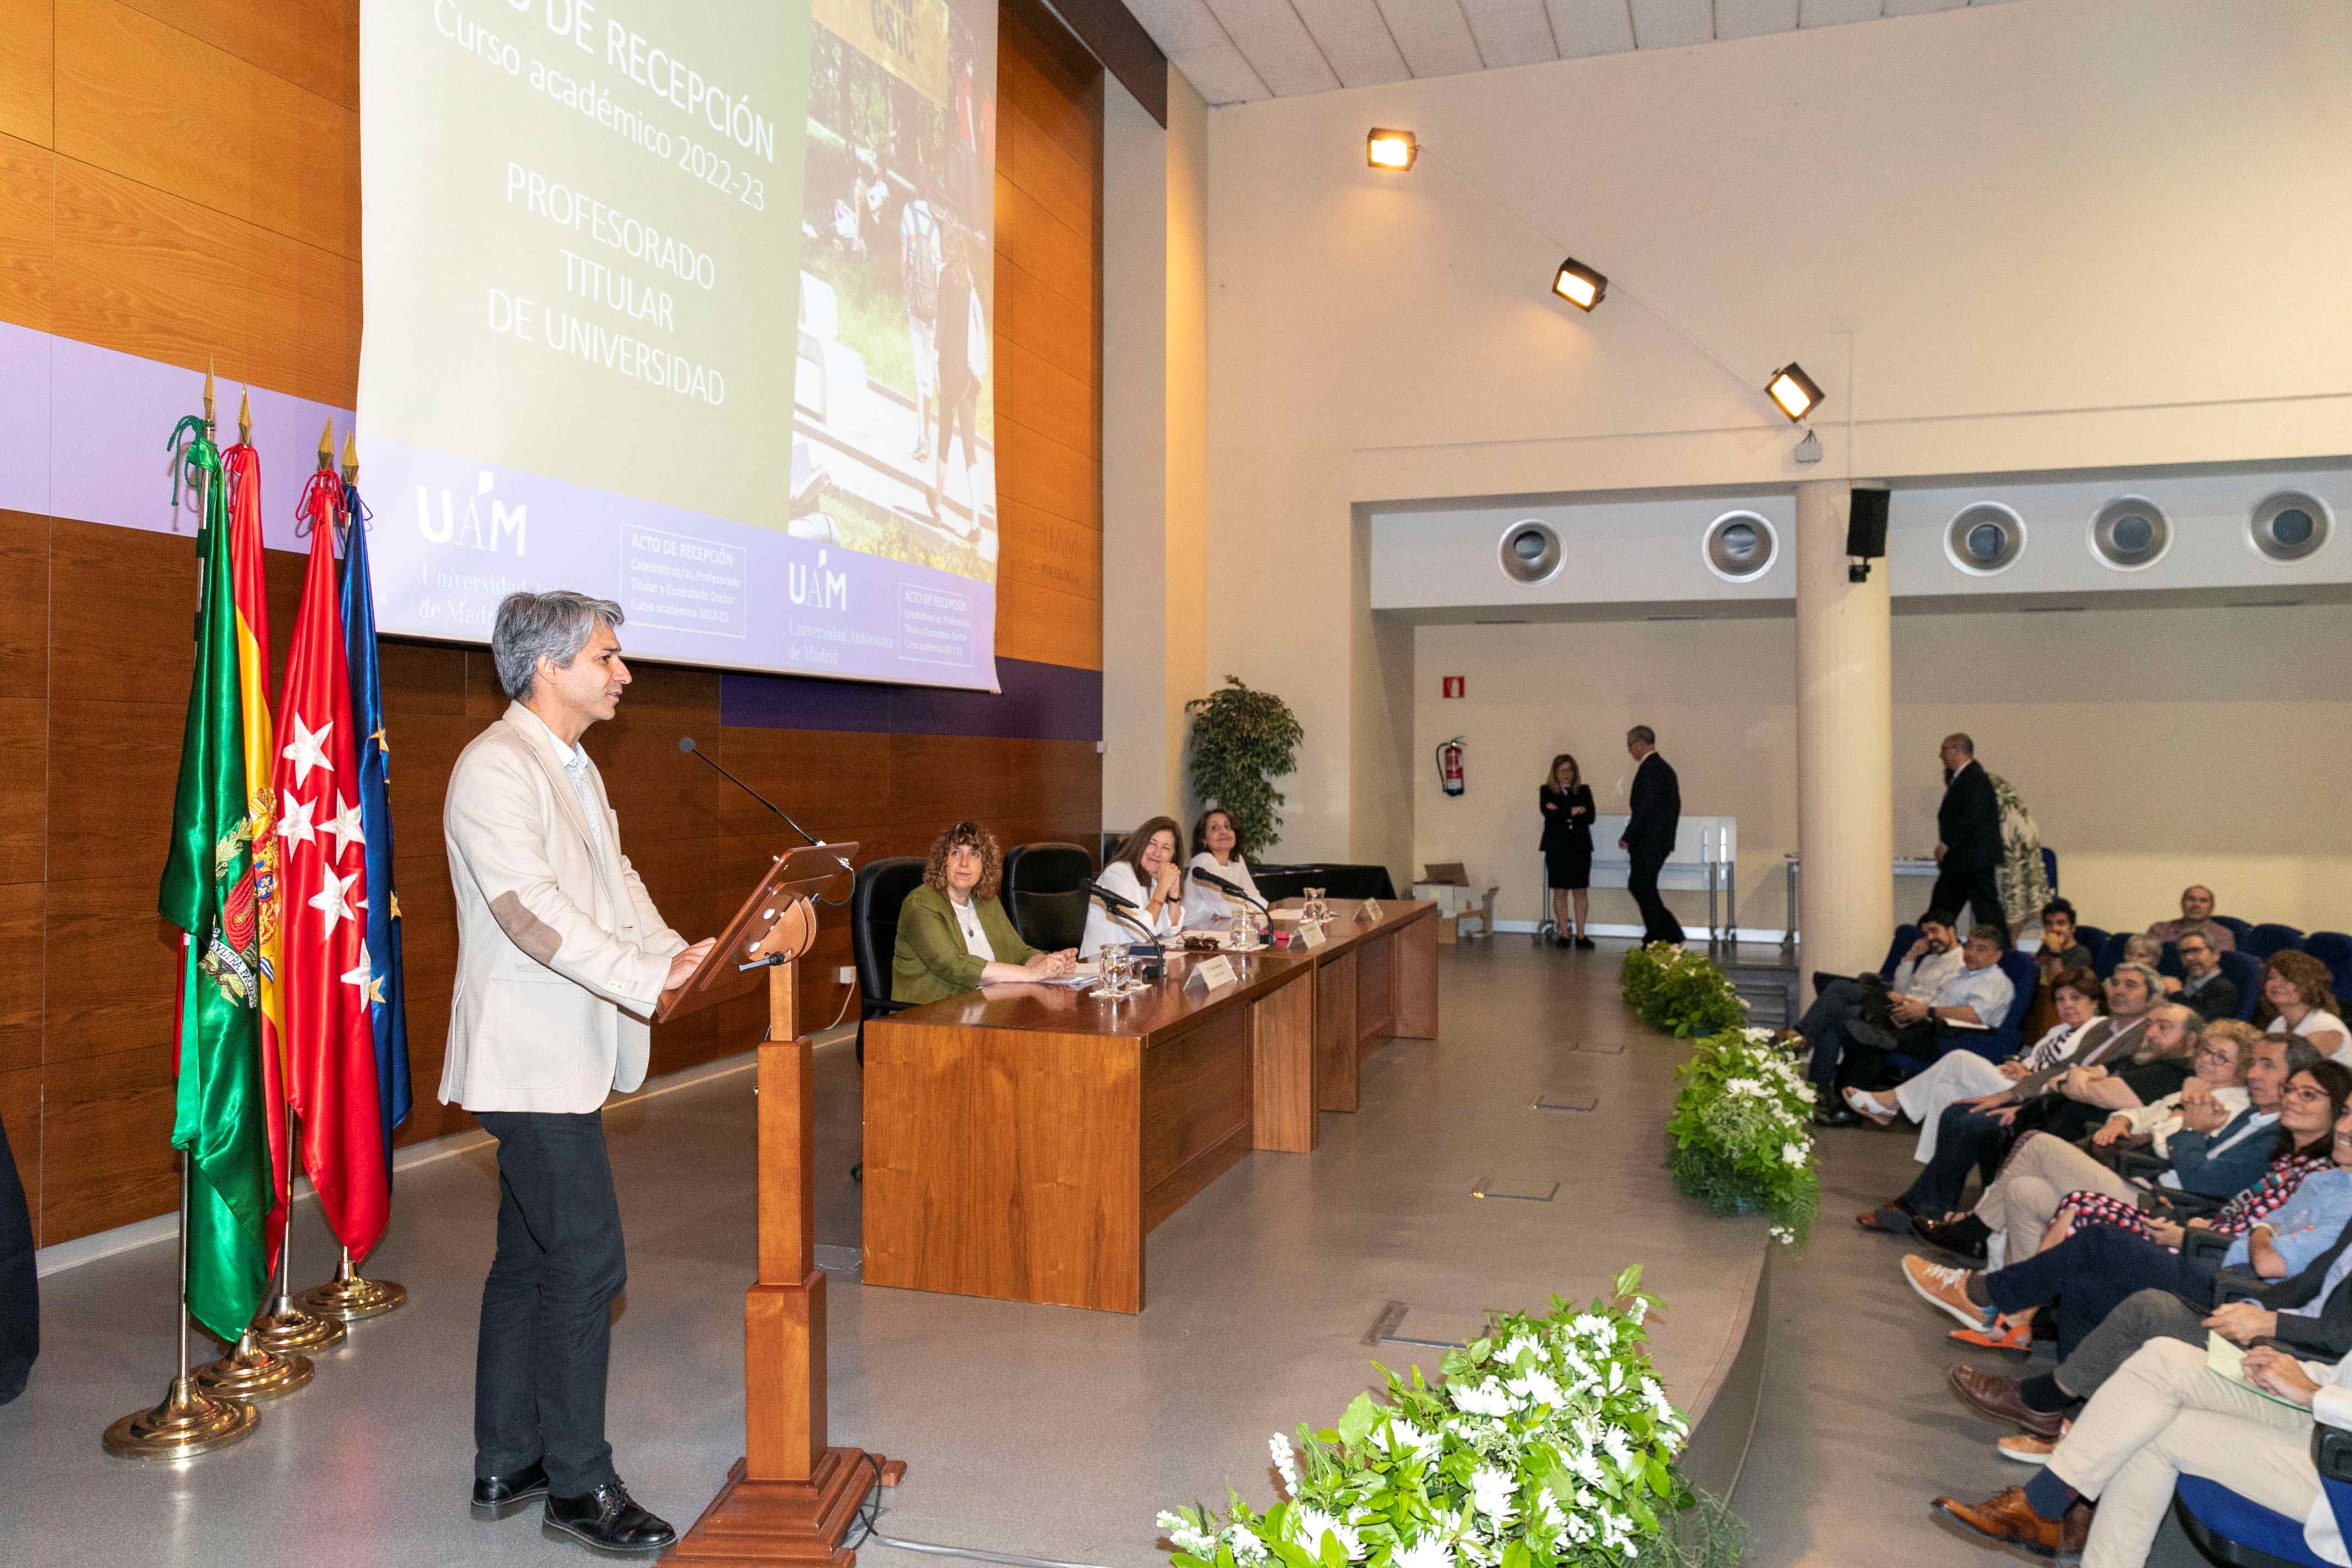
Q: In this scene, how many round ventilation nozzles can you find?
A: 5